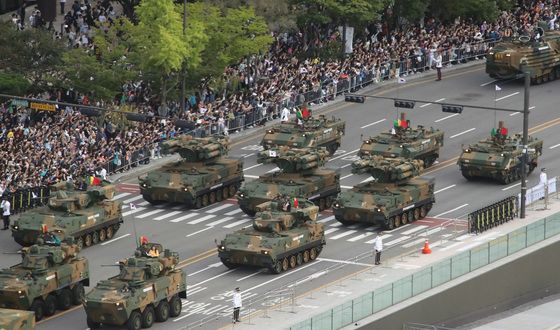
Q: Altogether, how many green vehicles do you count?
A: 12